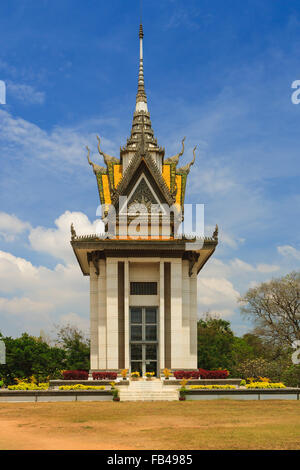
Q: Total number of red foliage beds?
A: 4